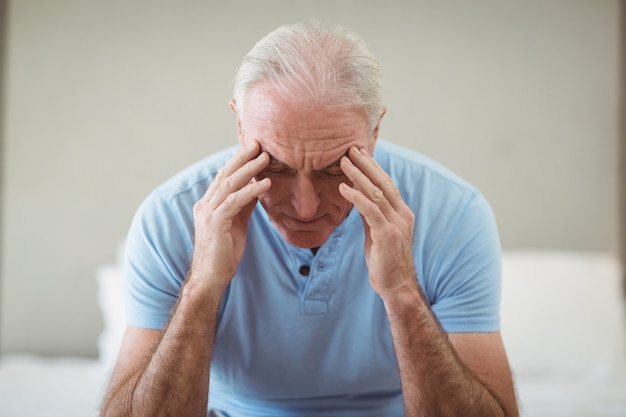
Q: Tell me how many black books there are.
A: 0